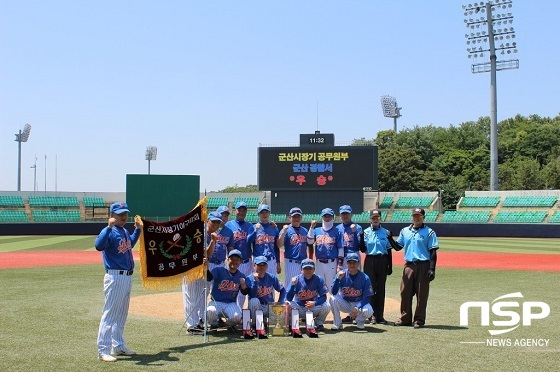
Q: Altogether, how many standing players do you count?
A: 8